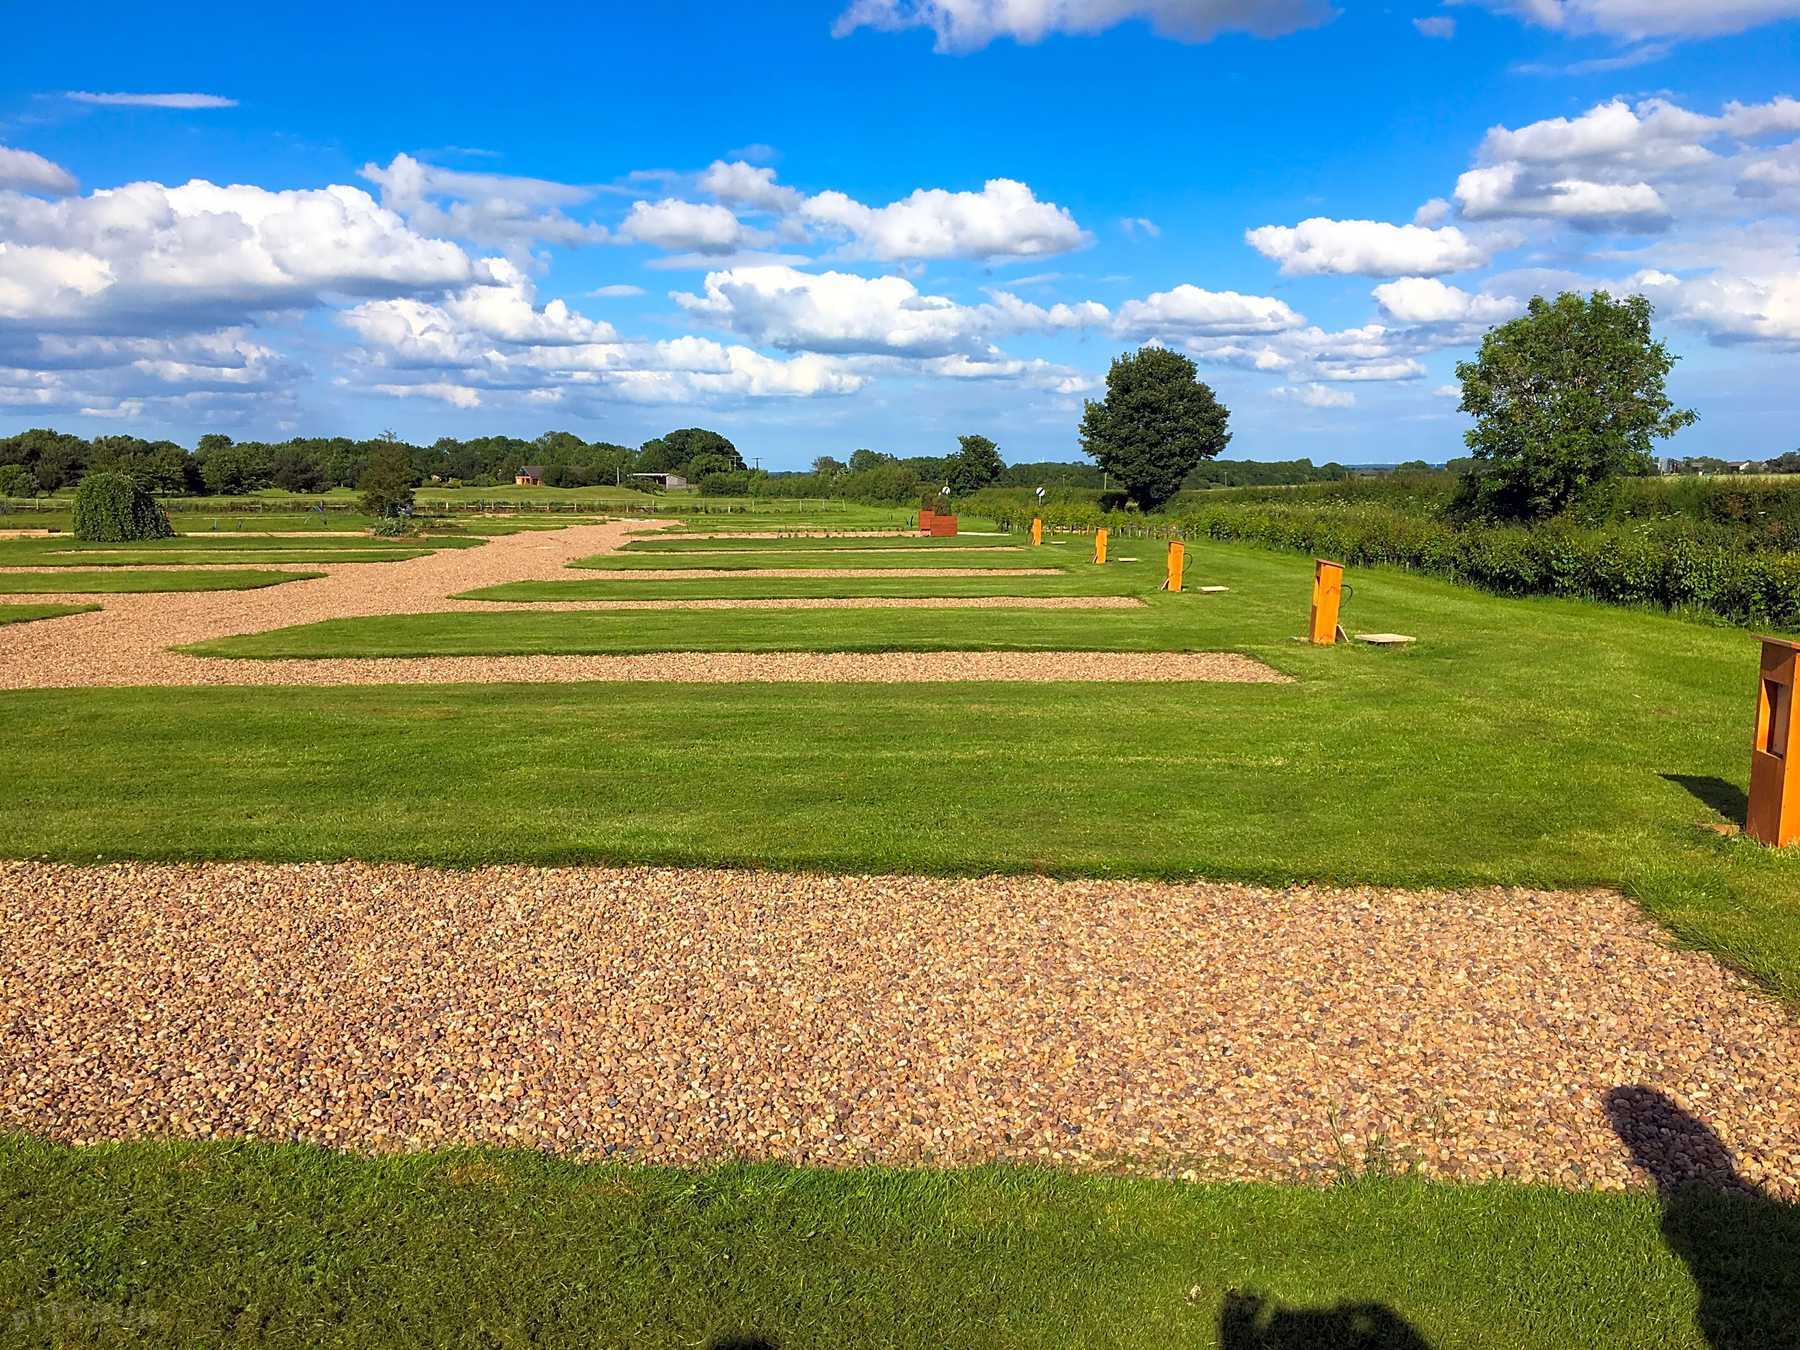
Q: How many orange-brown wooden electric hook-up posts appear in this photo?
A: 5